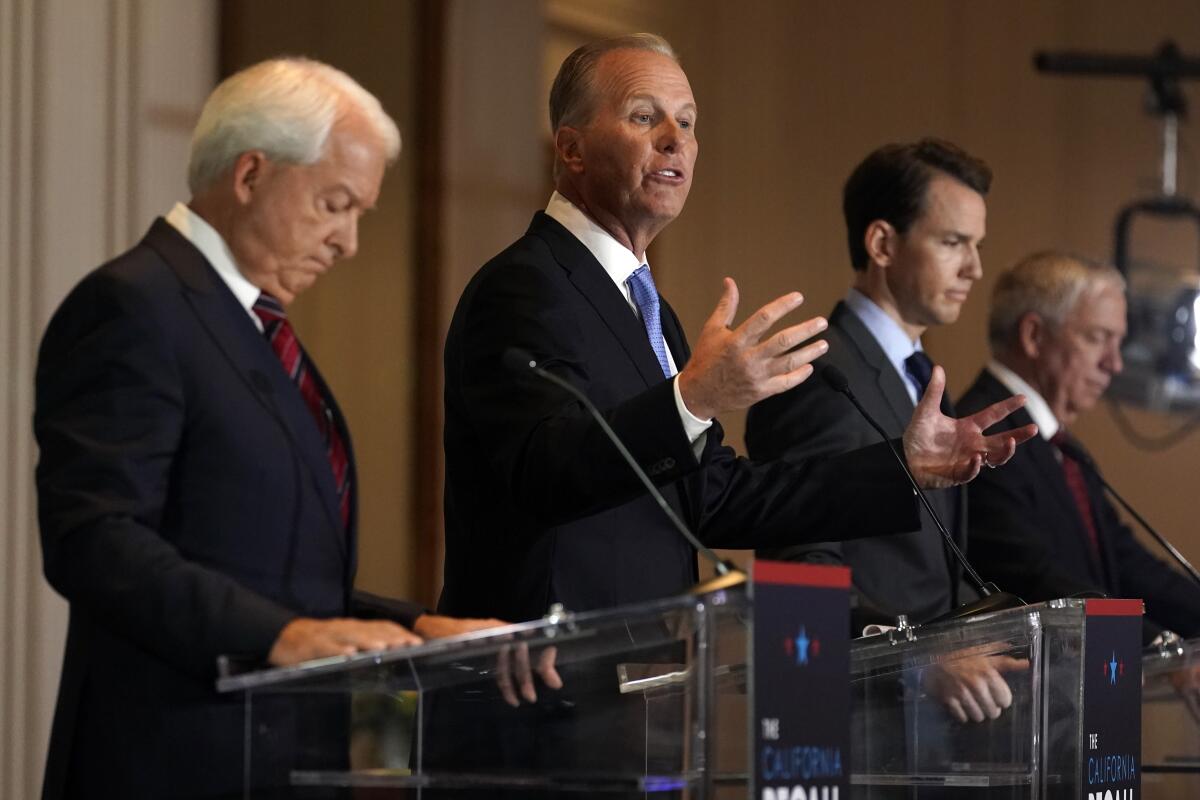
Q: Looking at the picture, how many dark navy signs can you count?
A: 2